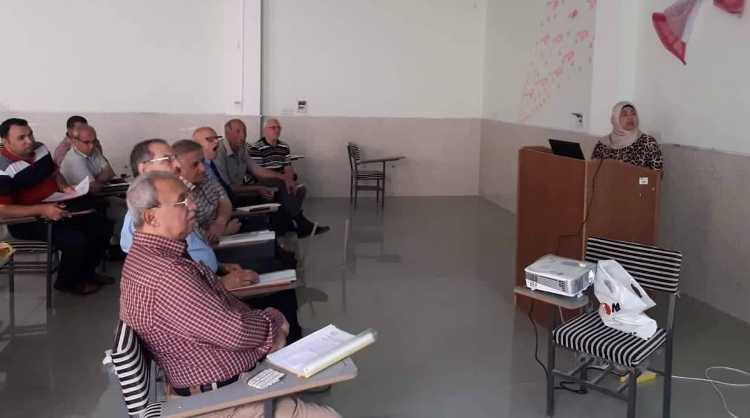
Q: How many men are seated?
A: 9